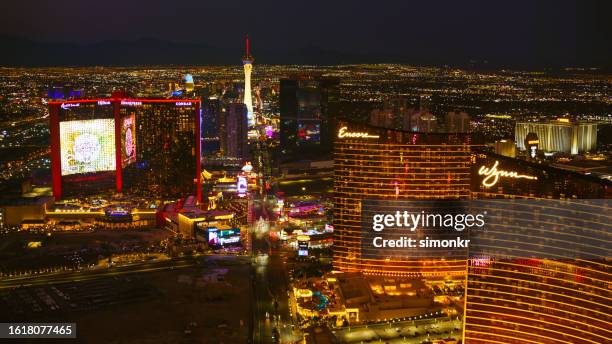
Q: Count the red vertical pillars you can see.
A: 3